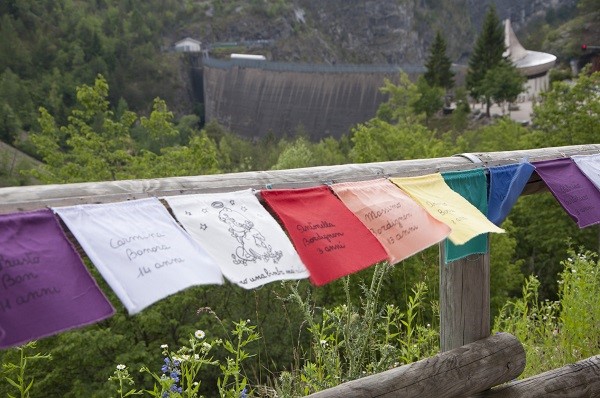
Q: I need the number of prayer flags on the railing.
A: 10